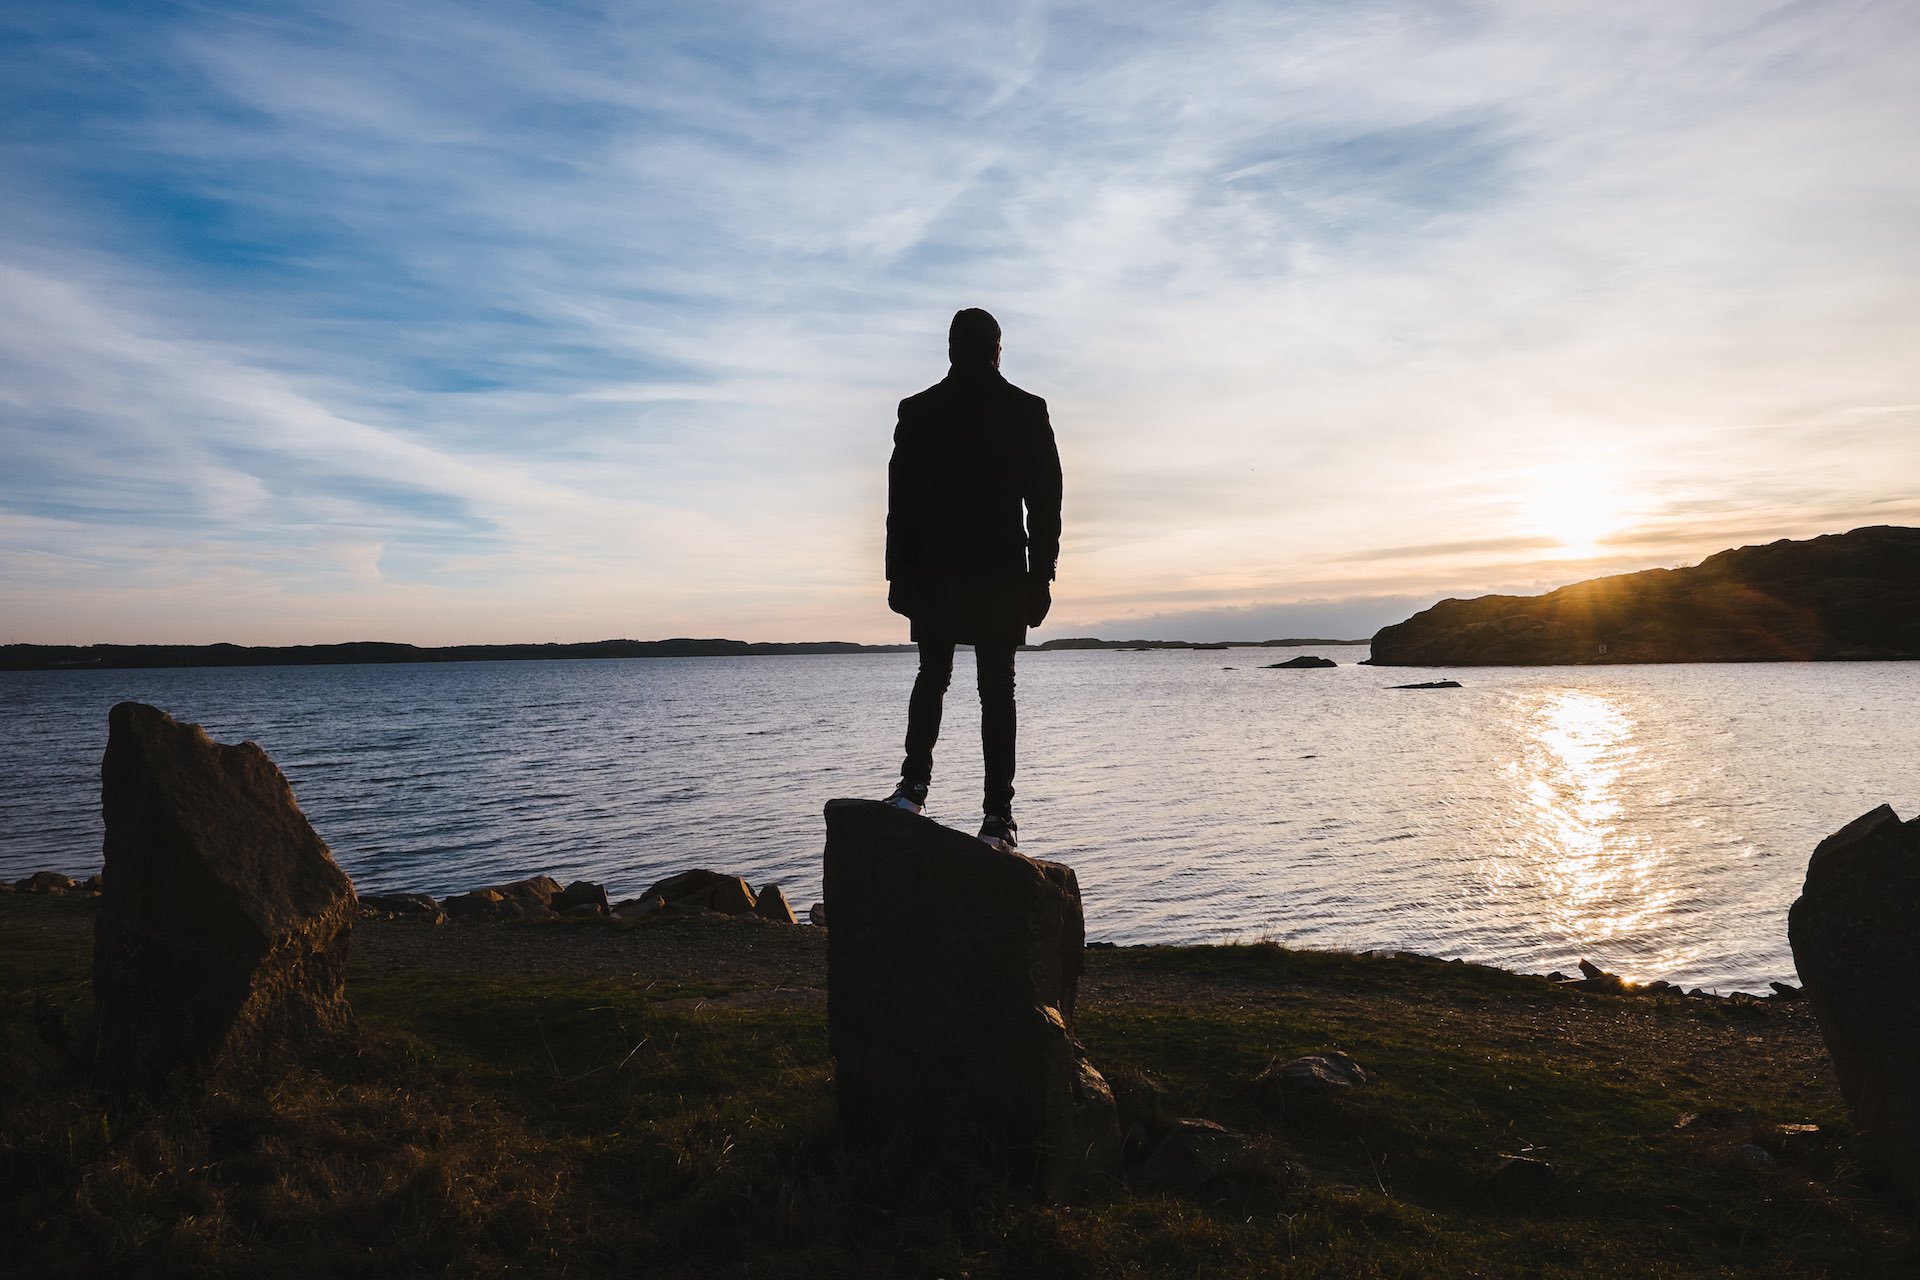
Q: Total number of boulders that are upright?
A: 3